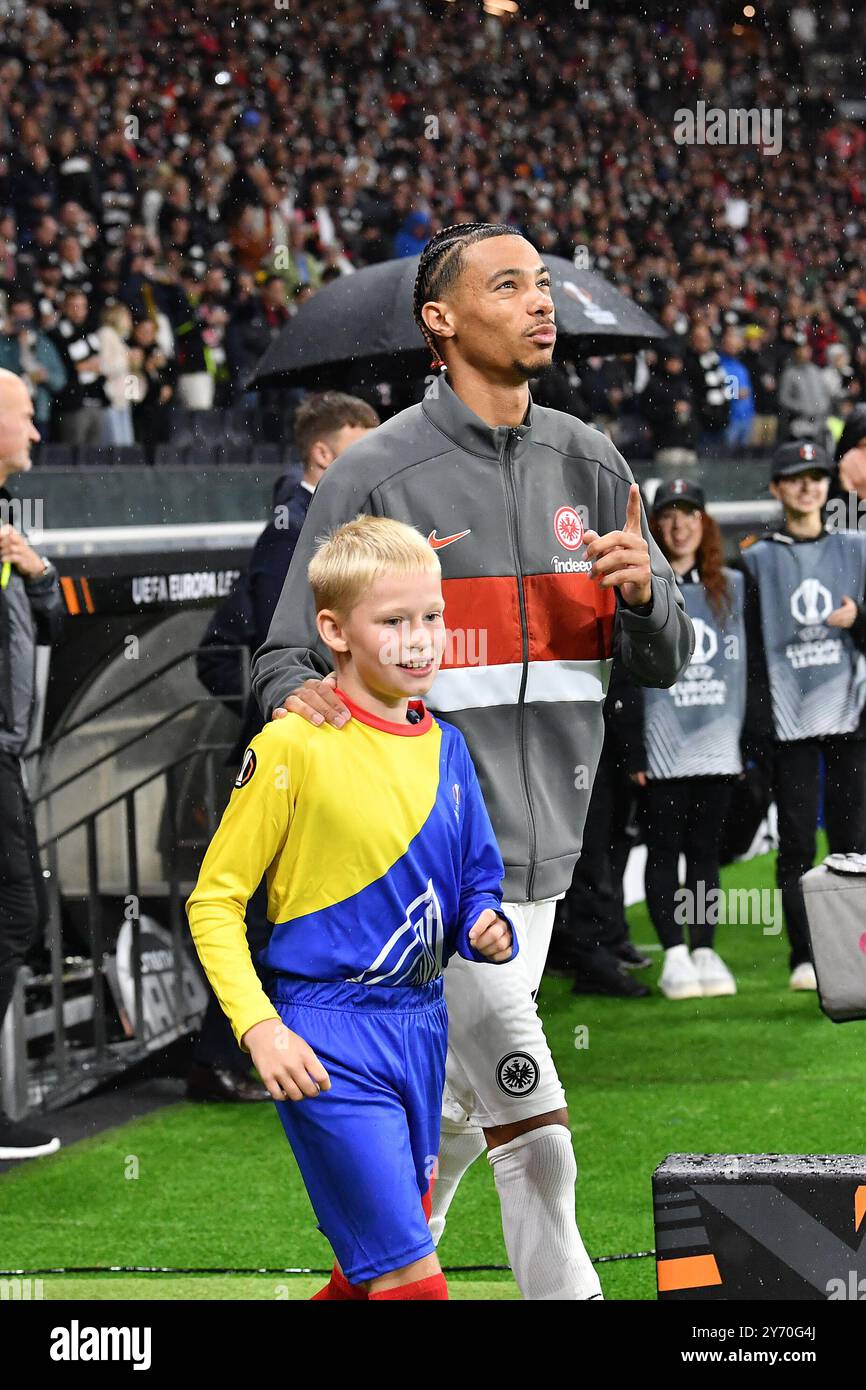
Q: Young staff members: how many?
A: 2